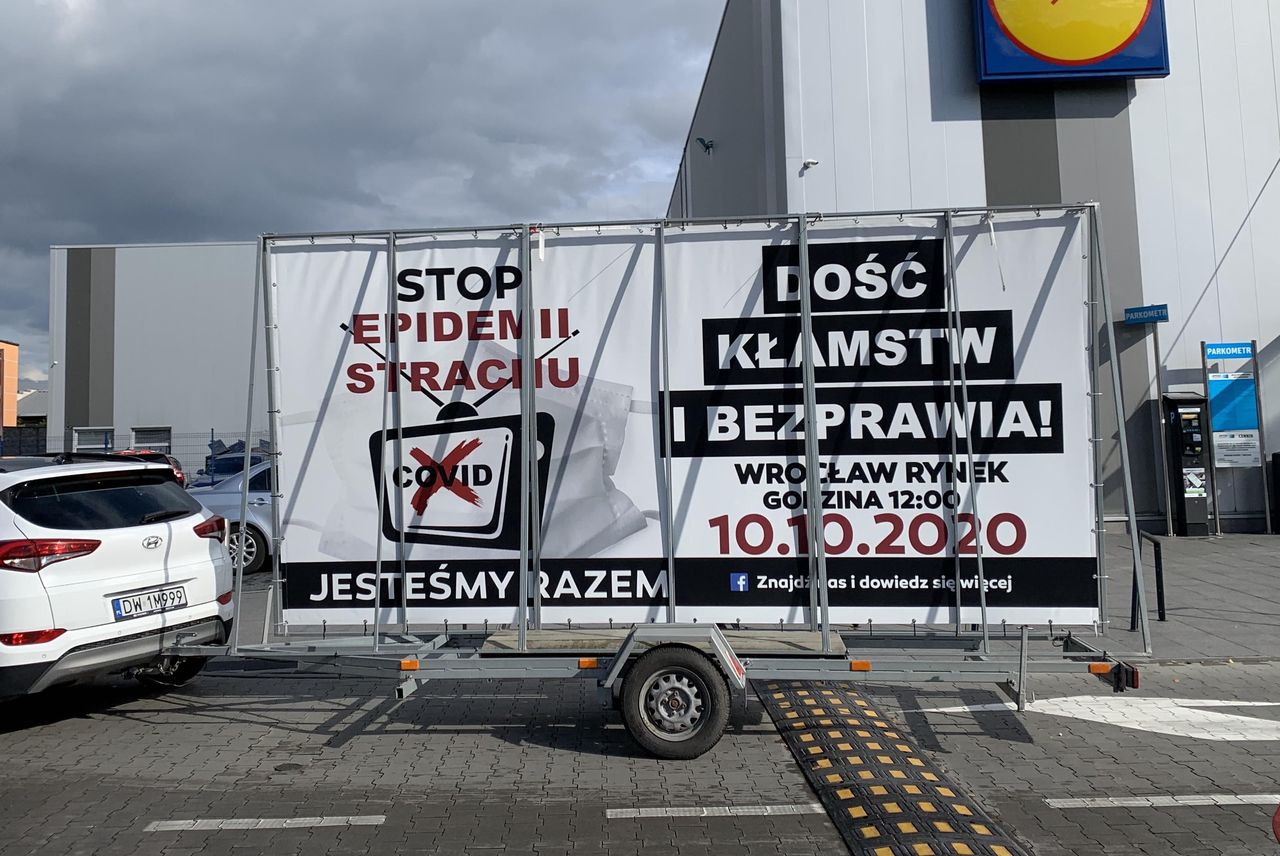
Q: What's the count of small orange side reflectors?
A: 4